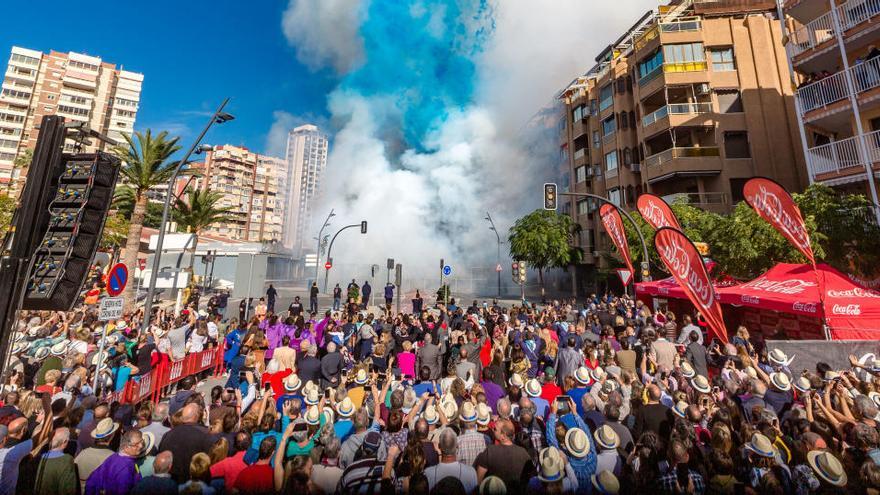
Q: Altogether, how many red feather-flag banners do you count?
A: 4